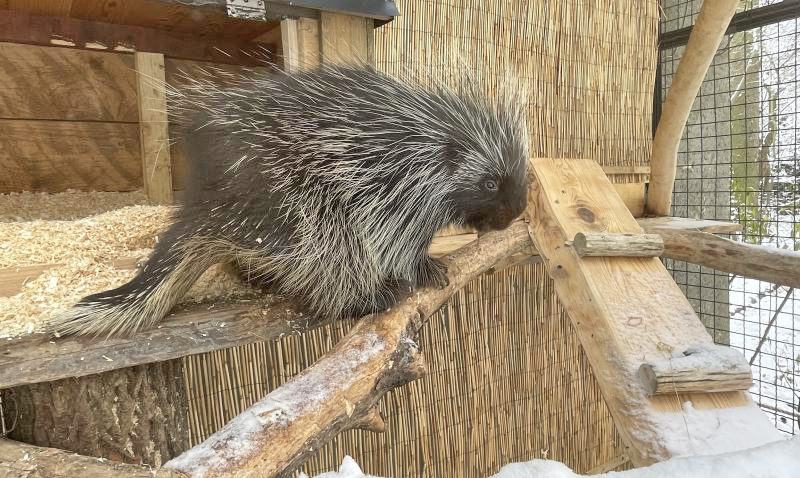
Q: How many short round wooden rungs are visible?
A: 2